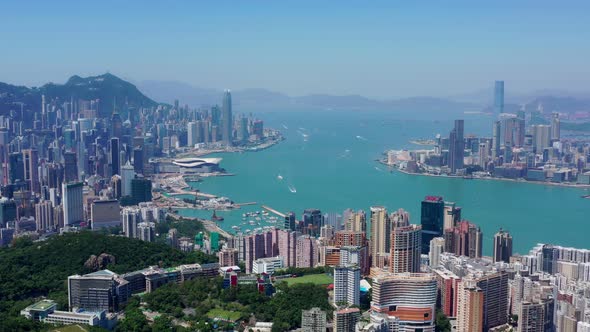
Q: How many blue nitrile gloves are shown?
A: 0